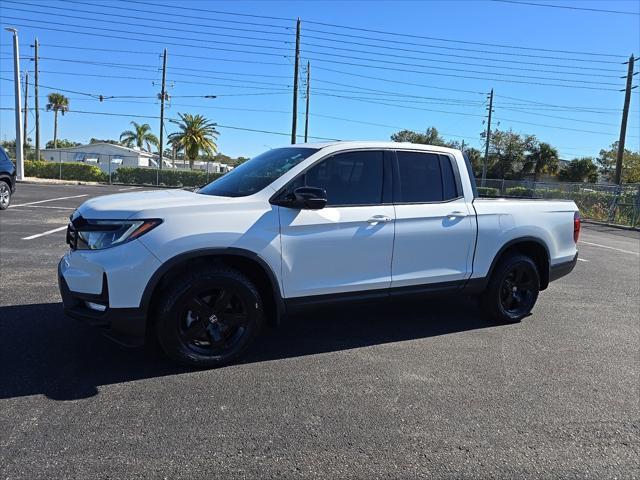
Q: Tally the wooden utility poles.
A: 7